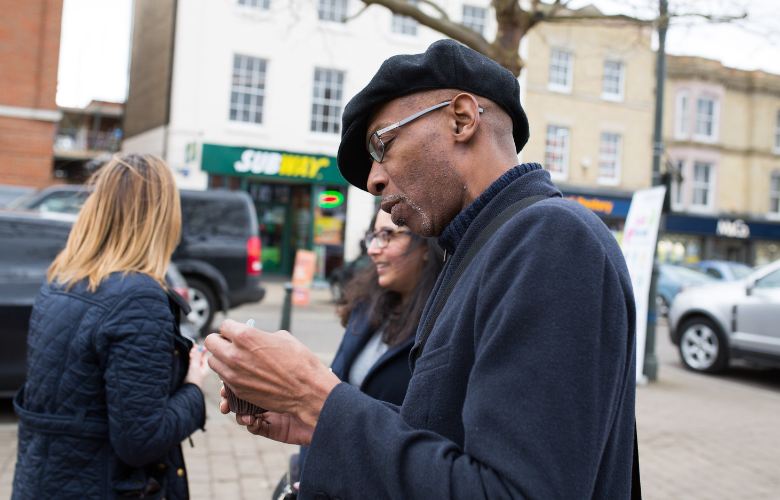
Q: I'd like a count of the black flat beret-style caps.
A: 1